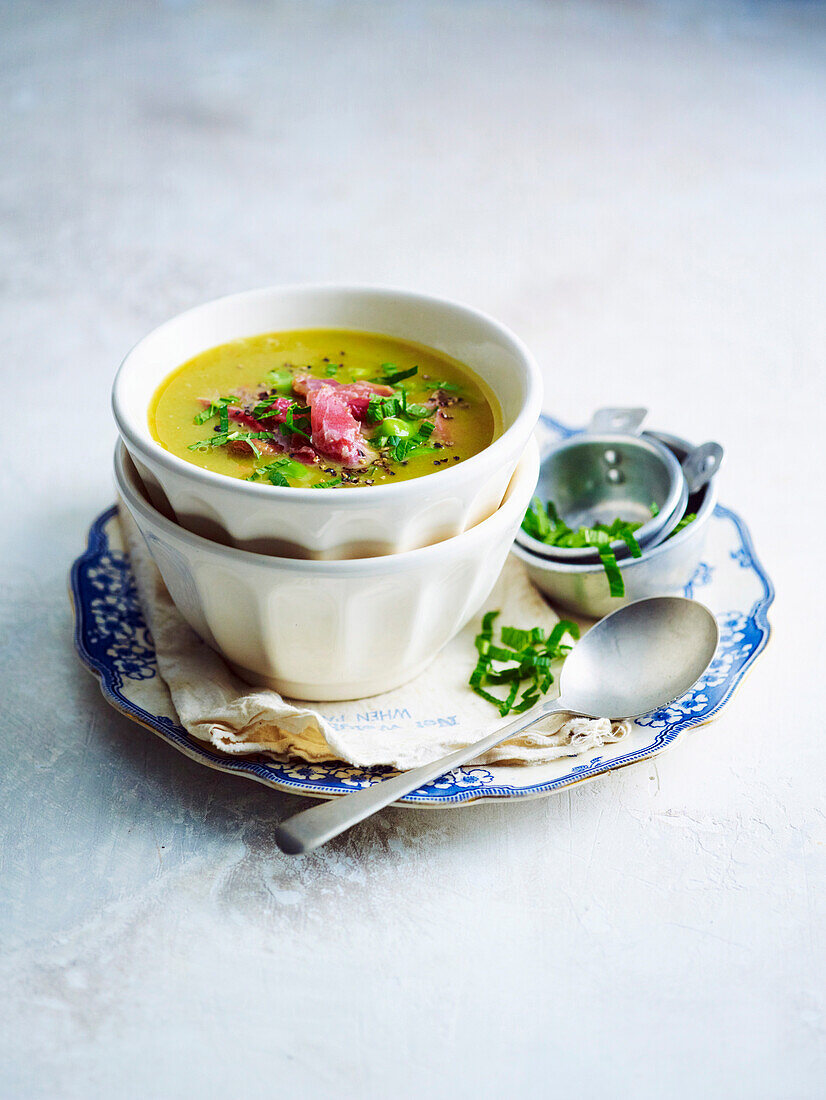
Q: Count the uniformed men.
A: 0